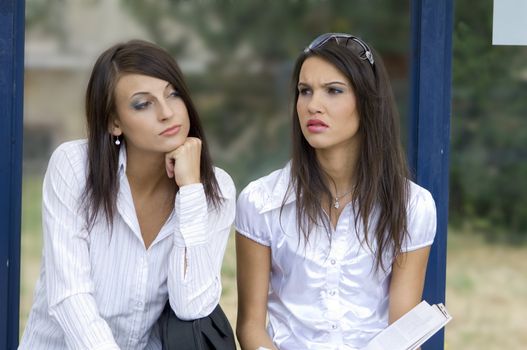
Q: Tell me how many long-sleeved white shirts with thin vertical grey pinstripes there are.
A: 1